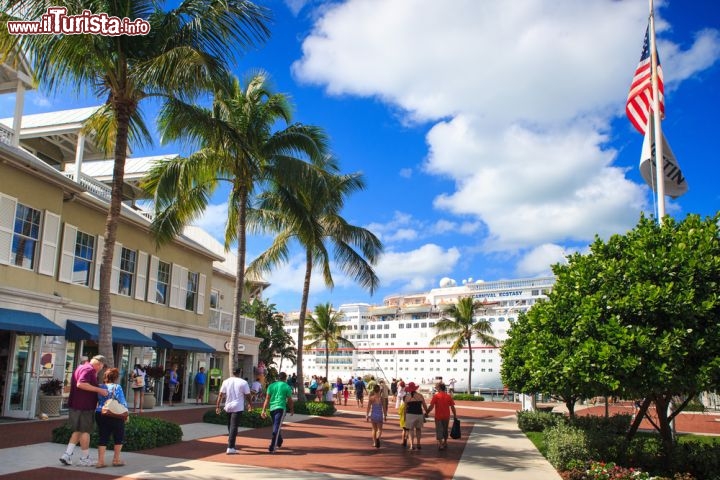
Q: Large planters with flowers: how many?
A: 2